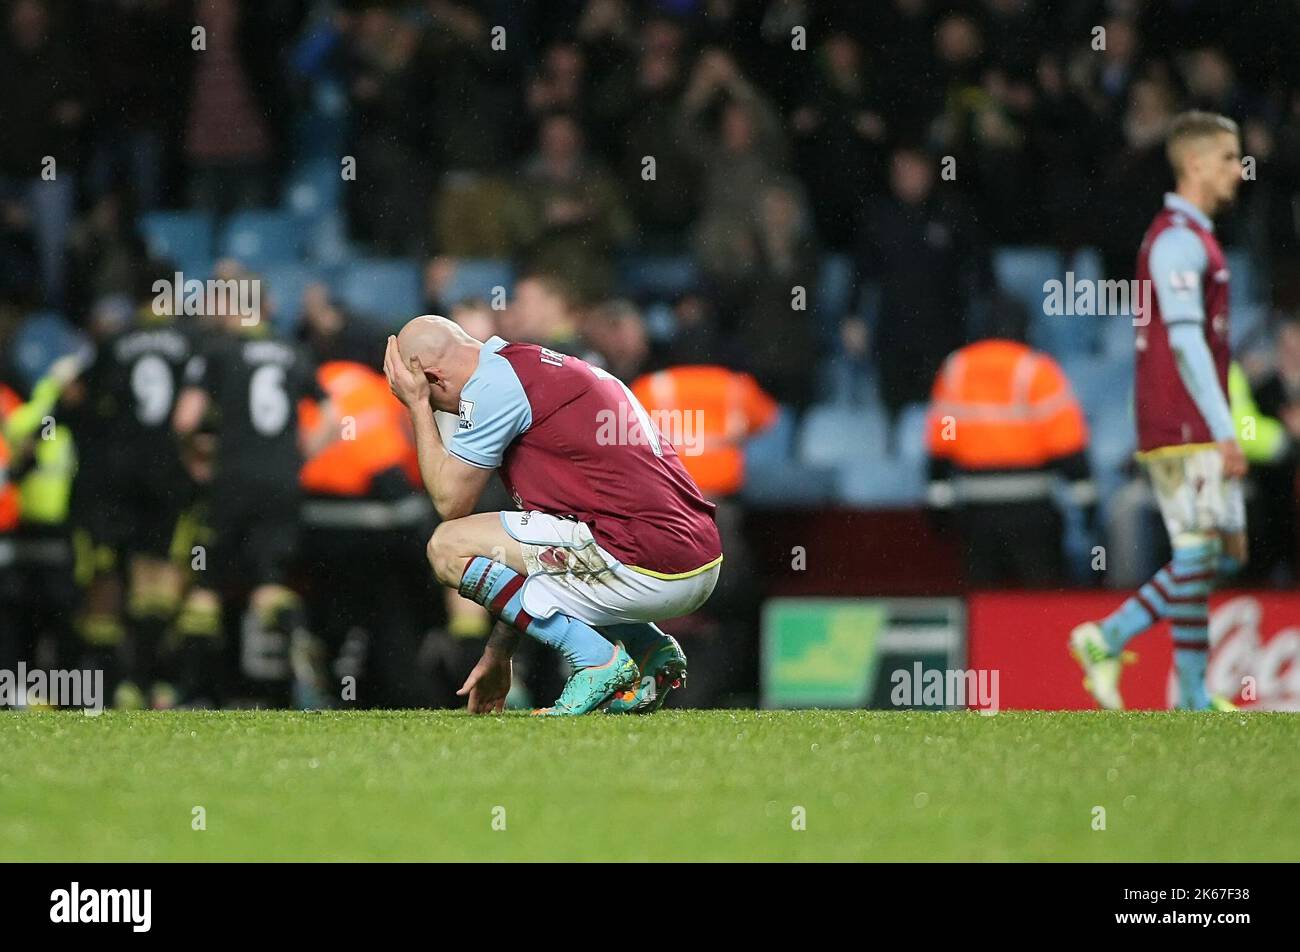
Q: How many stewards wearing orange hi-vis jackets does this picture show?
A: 4